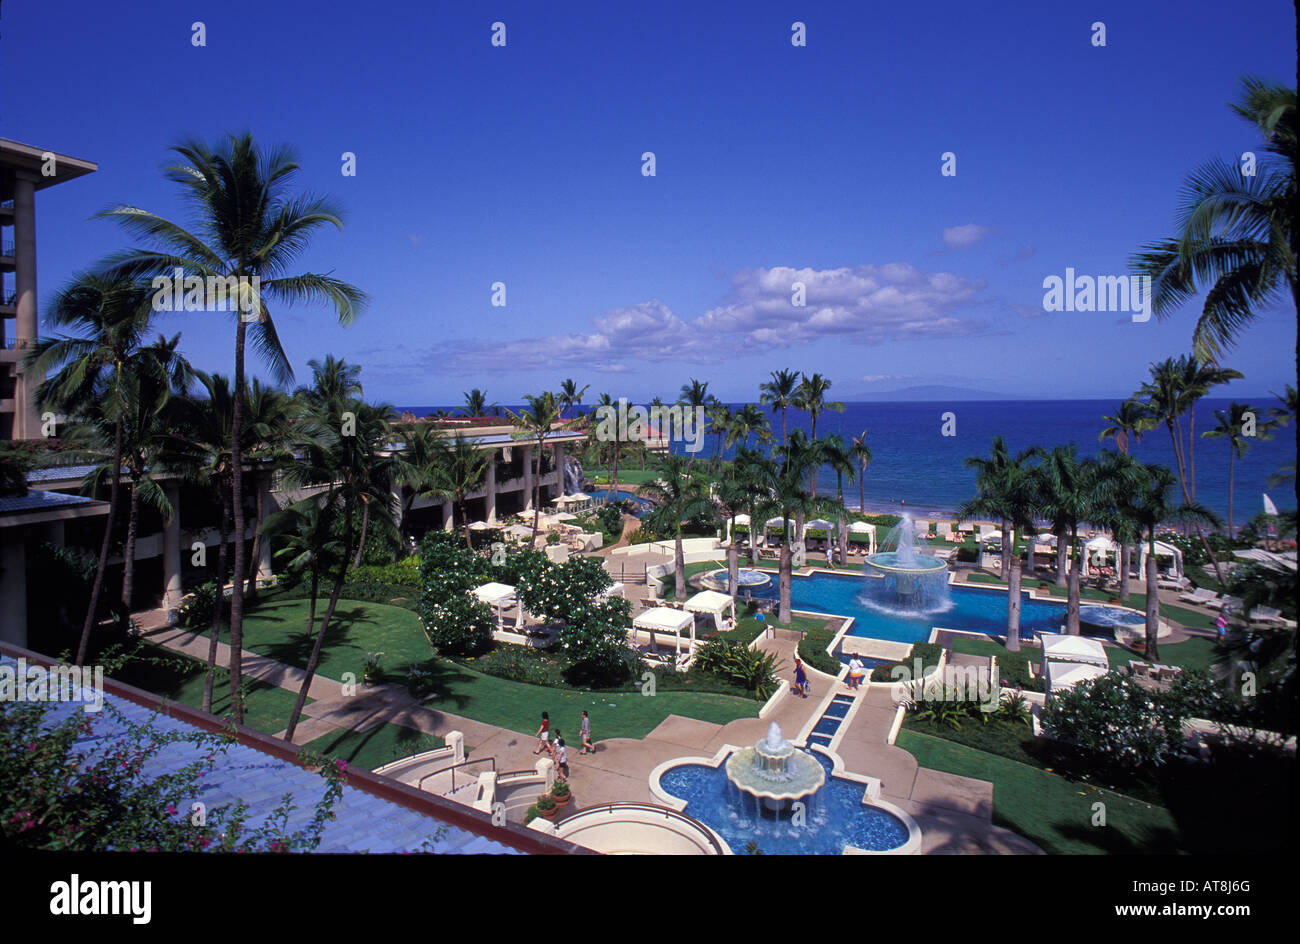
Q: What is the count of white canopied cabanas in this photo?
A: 14